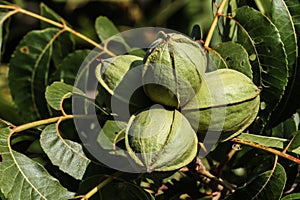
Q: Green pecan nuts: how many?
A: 4